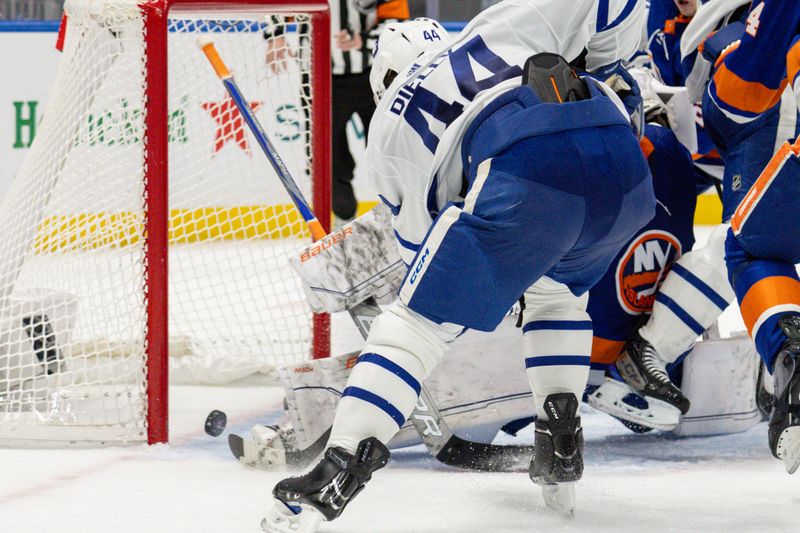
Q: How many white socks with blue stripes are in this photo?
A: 3